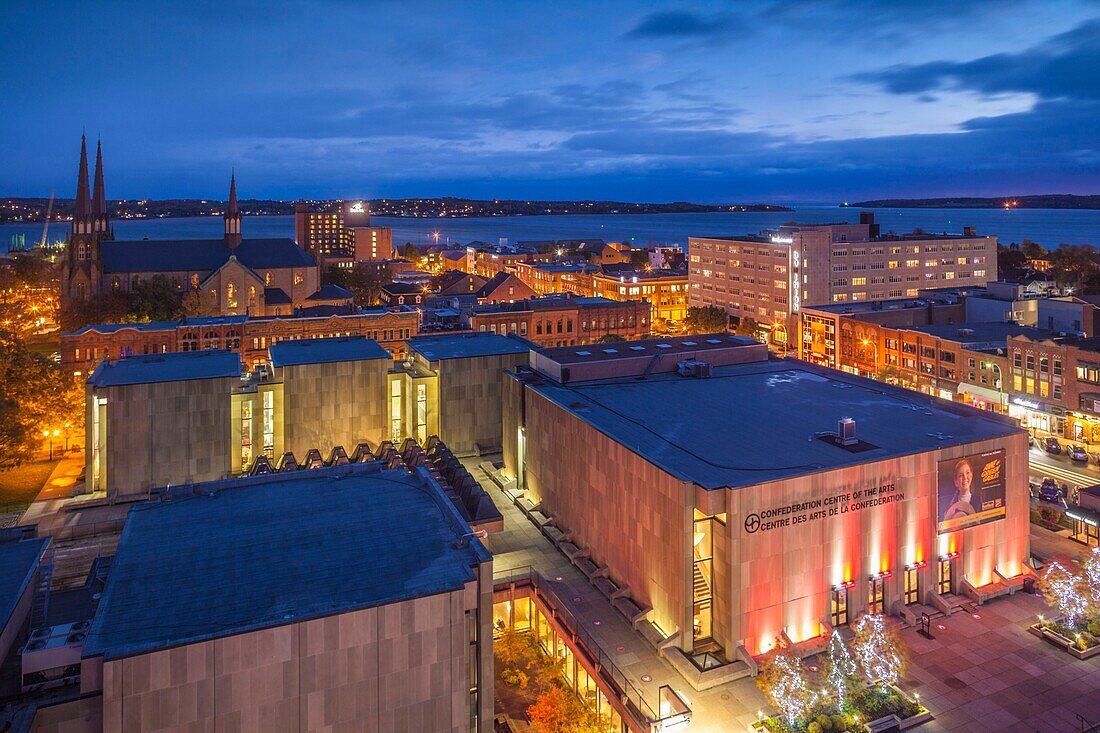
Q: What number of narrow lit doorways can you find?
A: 4